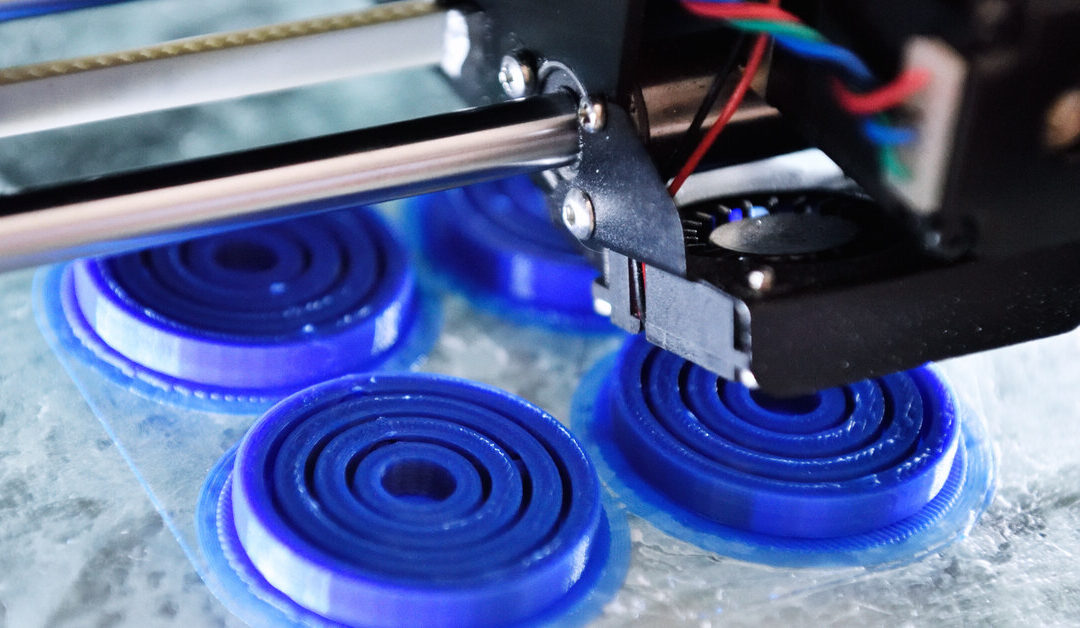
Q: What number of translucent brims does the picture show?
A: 4